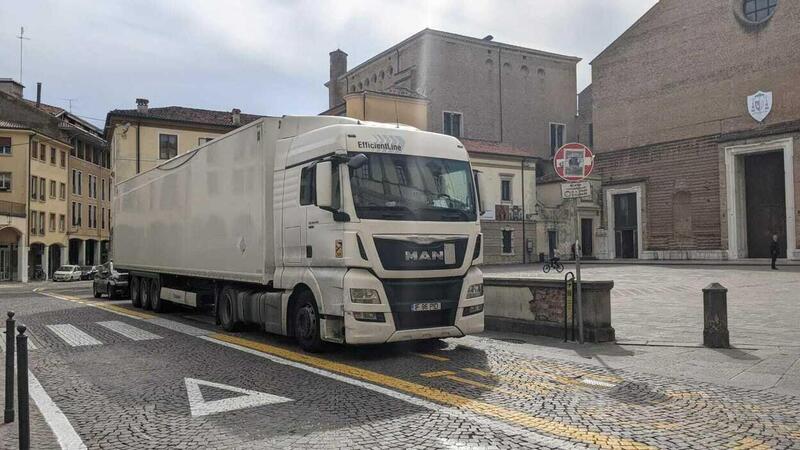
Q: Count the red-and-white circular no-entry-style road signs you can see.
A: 1